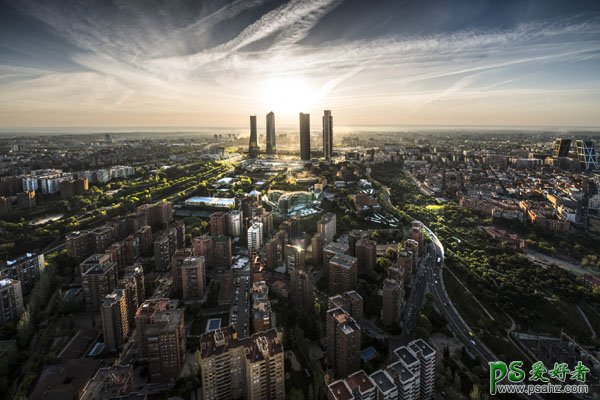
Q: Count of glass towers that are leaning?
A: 2